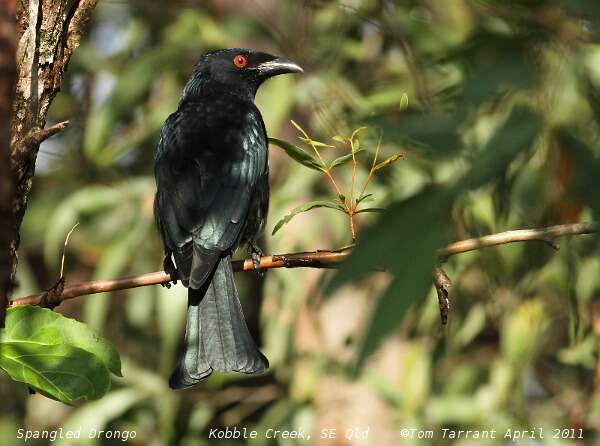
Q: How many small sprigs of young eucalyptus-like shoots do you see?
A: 1